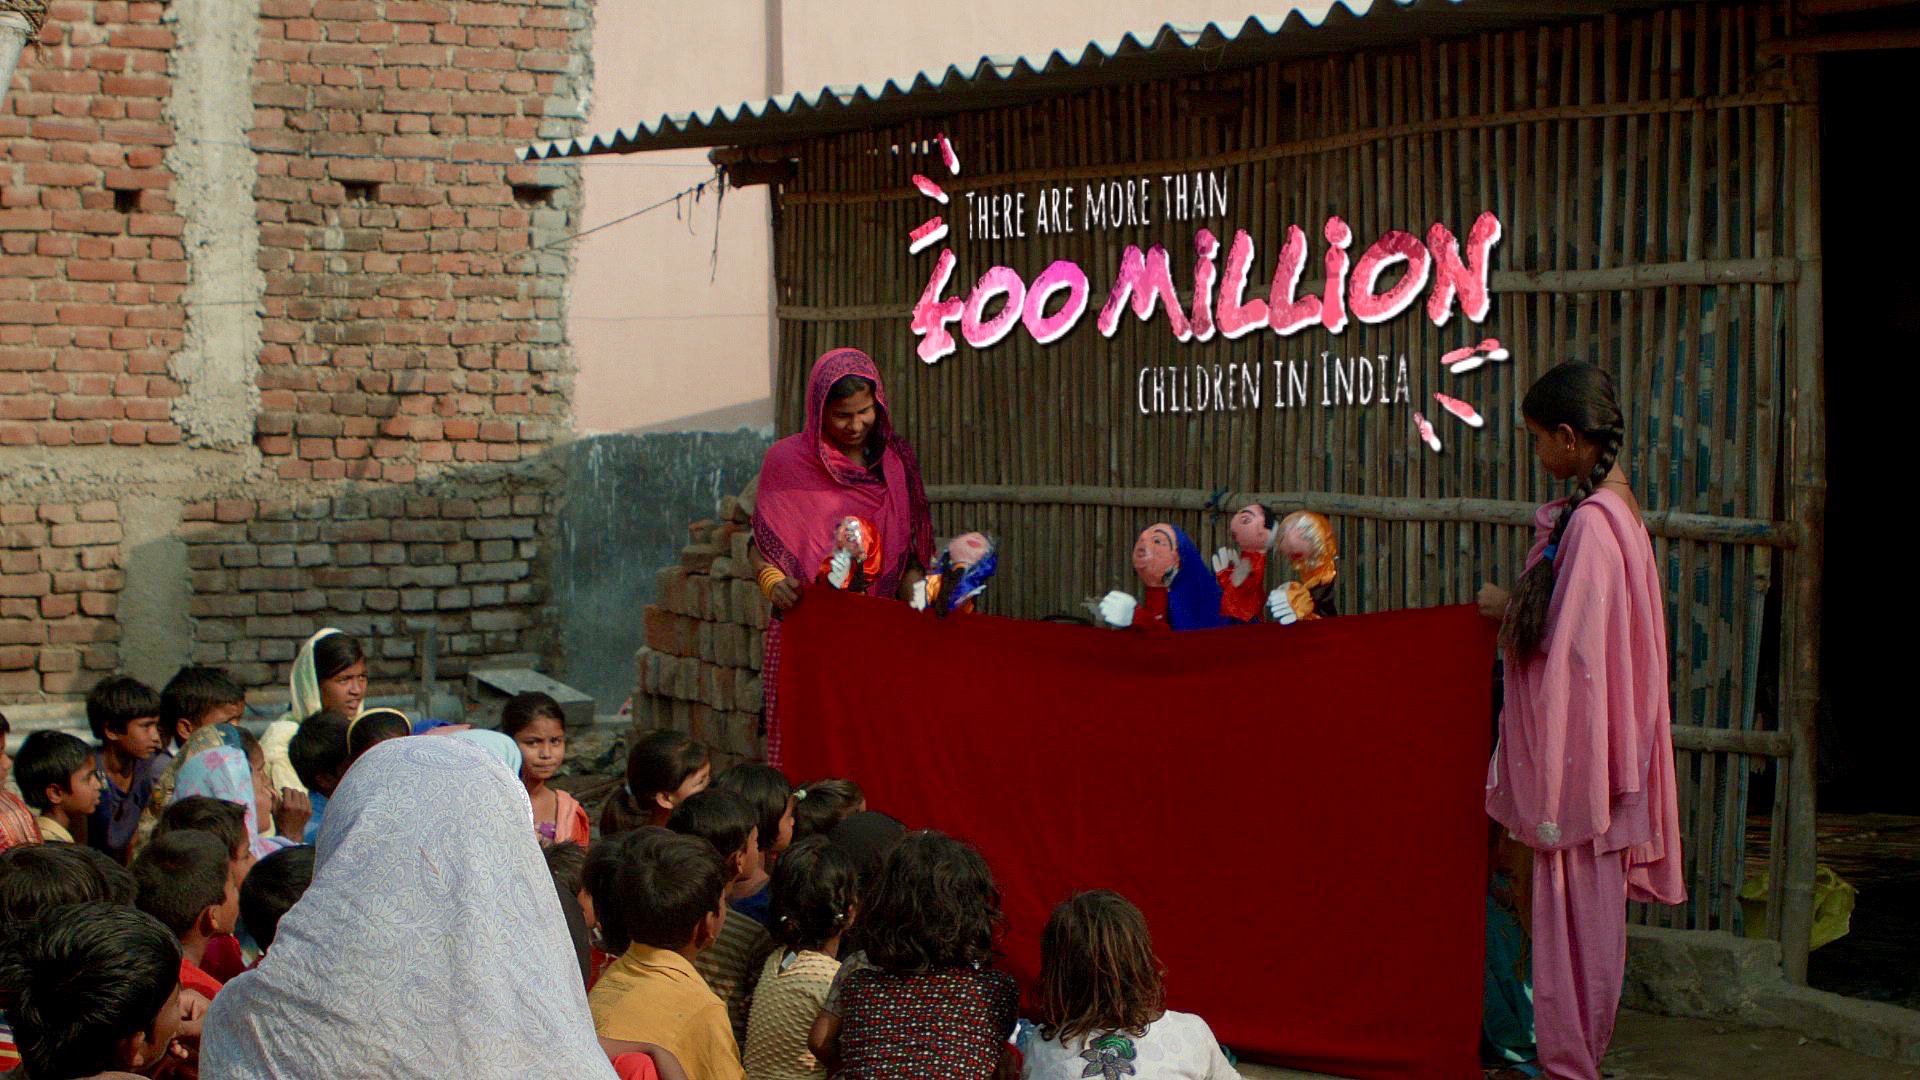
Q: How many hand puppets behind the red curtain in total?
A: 5